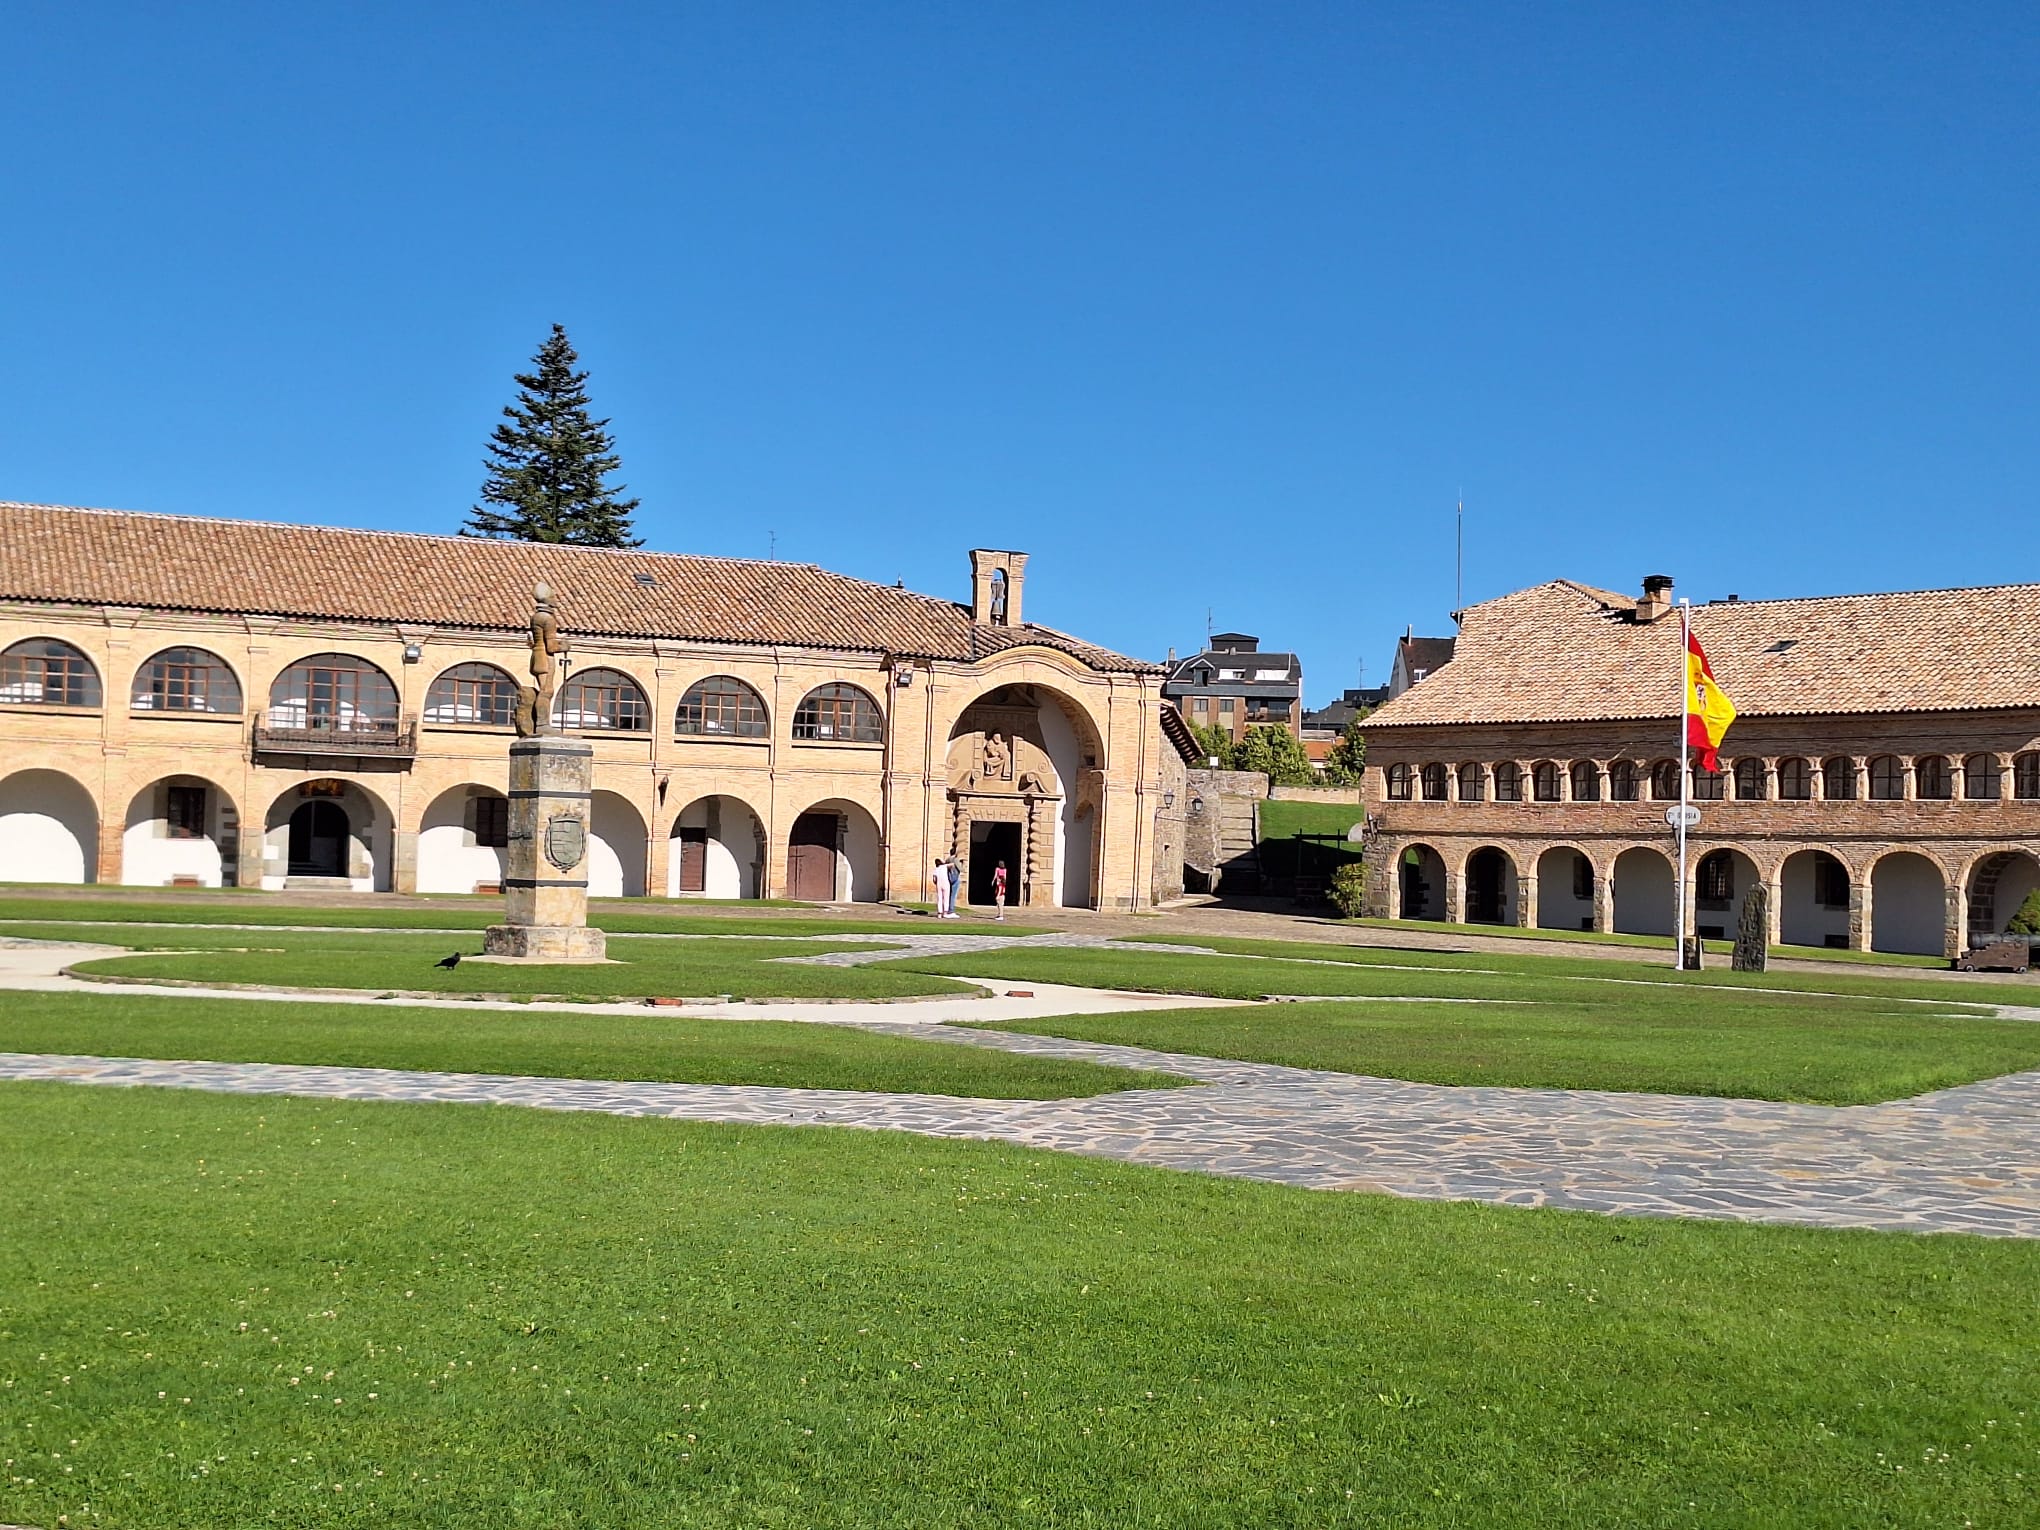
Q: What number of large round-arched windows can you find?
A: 7